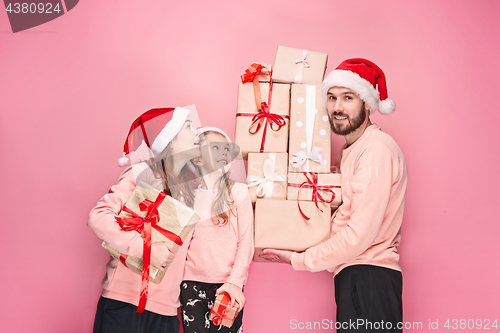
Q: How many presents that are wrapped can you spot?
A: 9